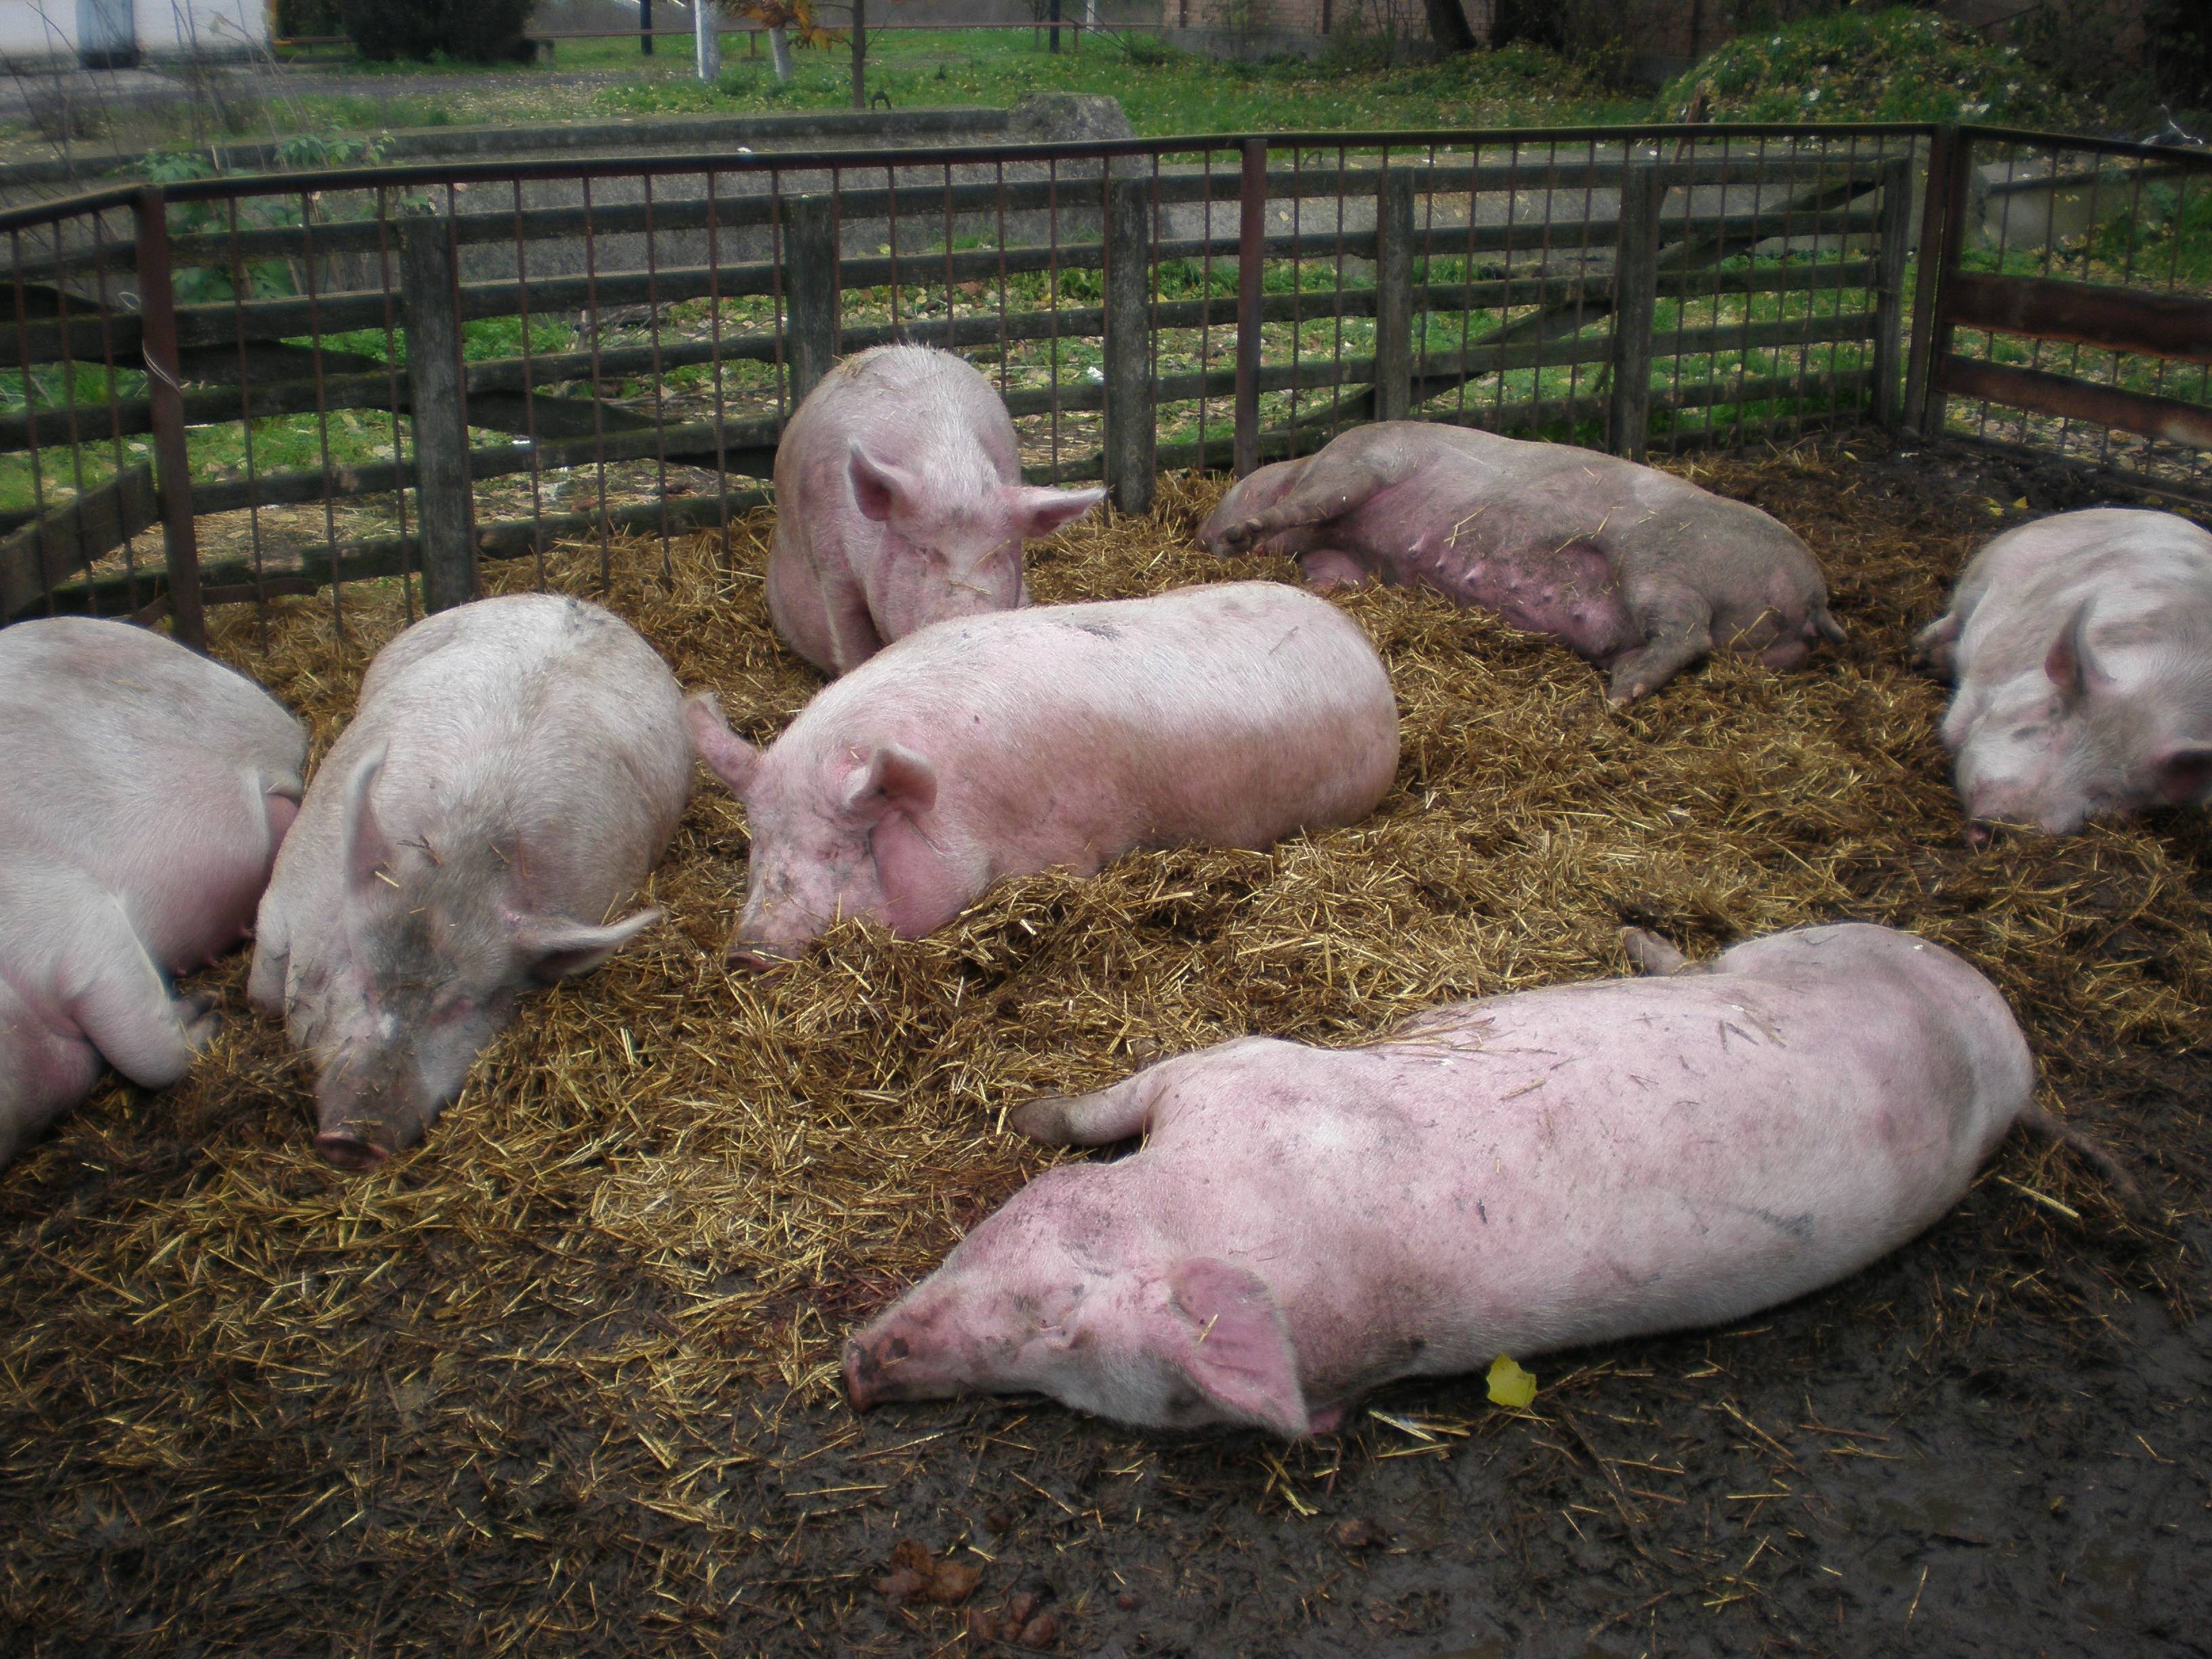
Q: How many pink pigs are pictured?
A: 7